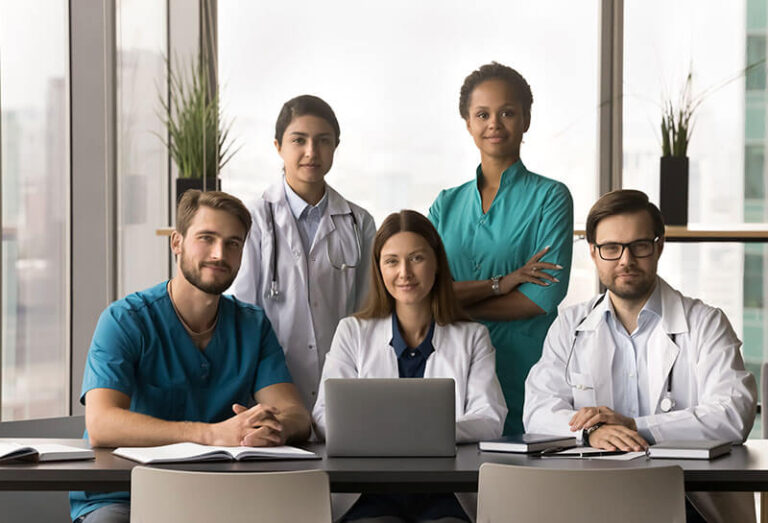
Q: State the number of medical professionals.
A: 5